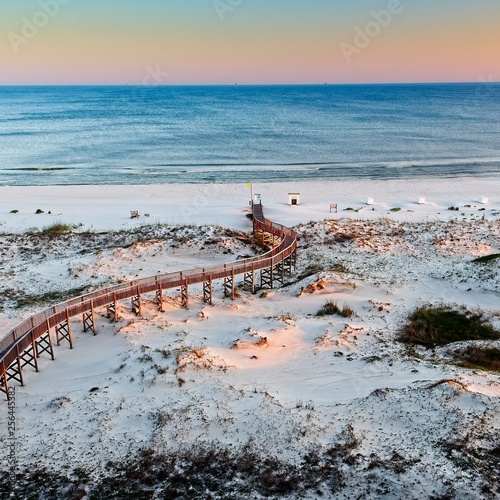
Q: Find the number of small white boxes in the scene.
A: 3